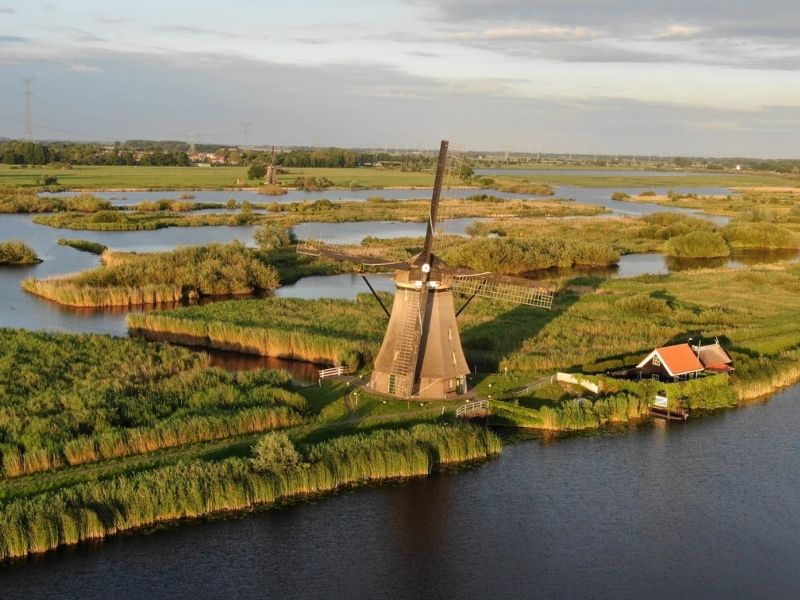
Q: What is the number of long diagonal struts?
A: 2